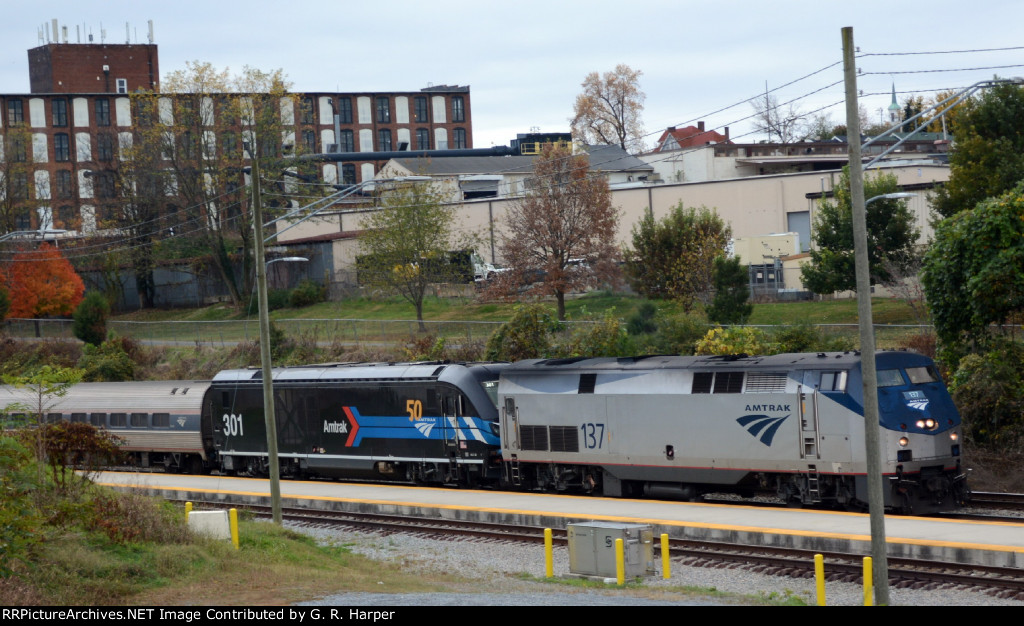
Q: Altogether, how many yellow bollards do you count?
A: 7